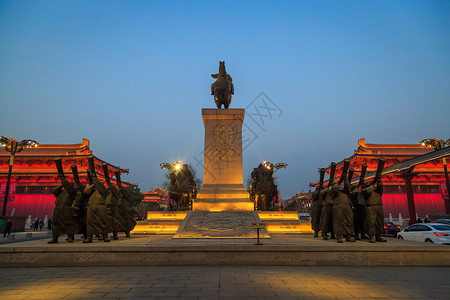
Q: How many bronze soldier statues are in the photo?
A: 12